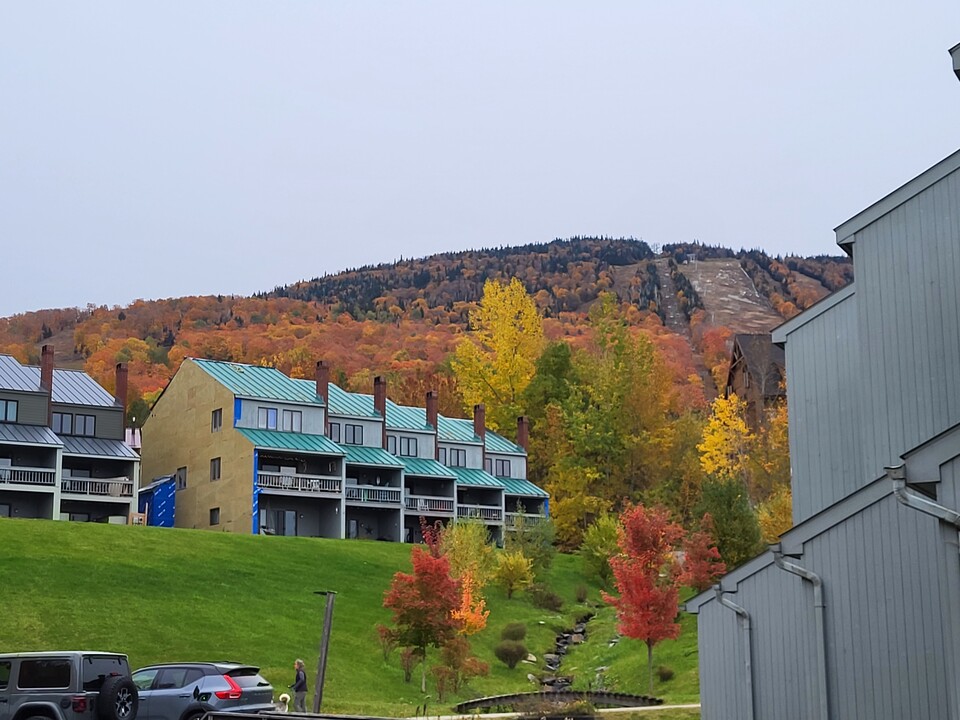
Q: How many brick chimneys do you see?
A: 7